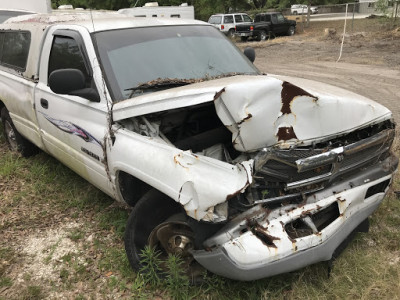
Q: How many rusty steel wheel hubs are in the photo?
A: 1